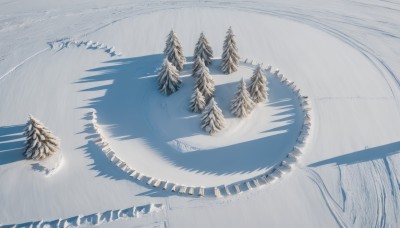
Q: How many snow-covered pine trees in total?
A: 11